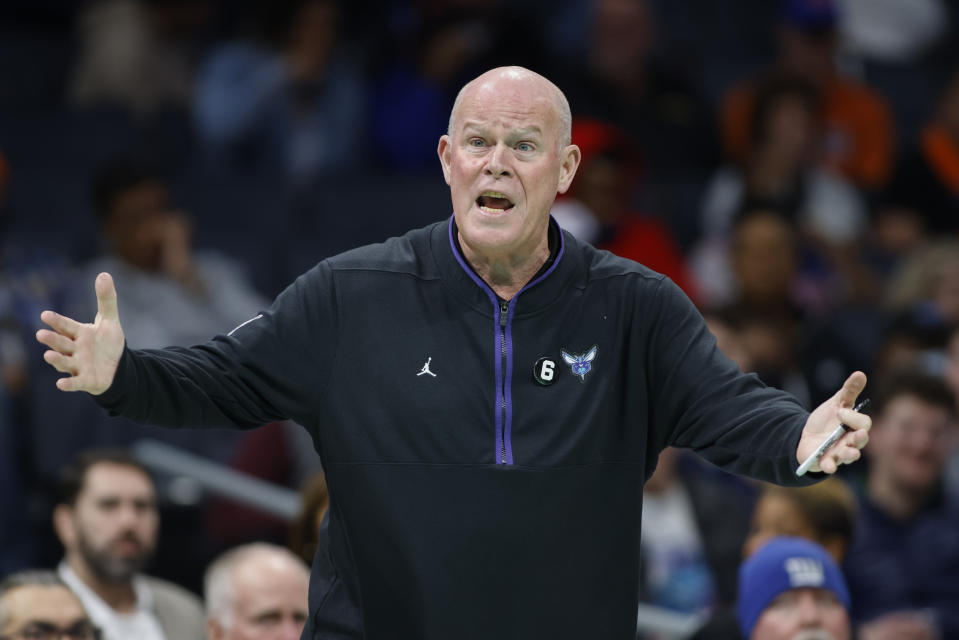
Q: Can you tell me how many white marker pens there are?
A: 1